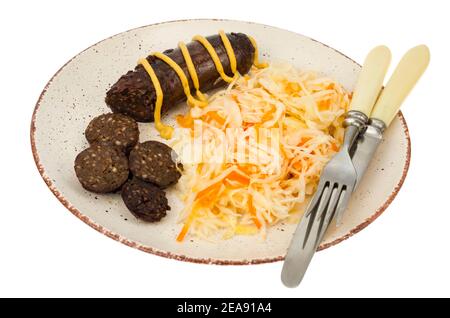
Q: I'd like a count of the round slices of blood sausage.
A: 4